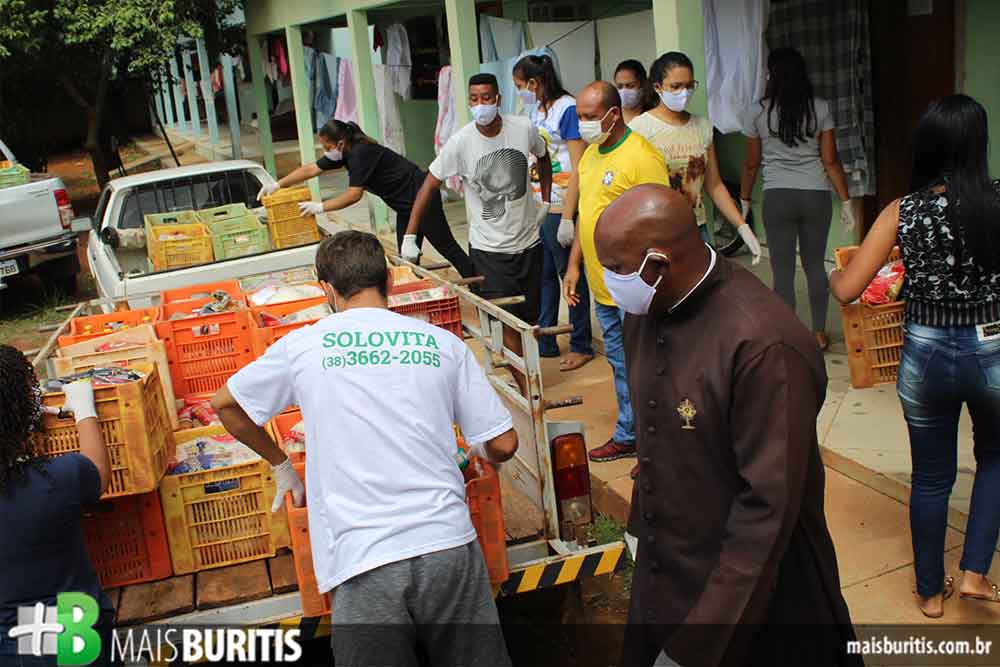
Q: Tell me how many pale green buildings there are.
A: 1